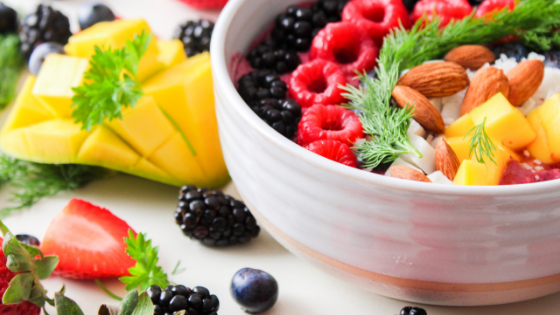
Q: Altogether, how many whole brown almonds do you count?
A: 7